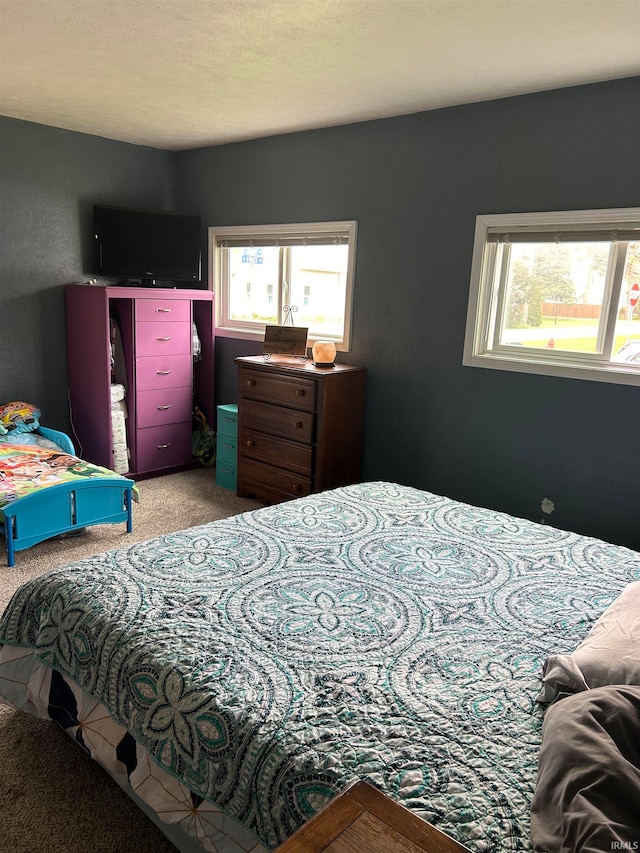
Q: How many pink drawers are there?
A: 5